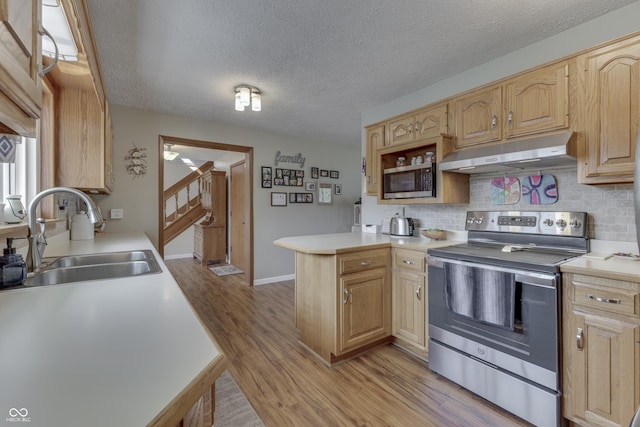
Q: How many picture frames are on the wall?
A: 10